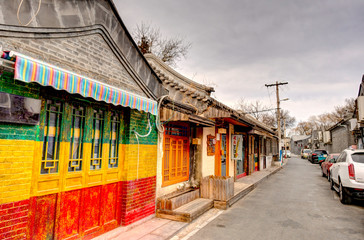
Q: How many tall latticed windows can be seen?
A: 4